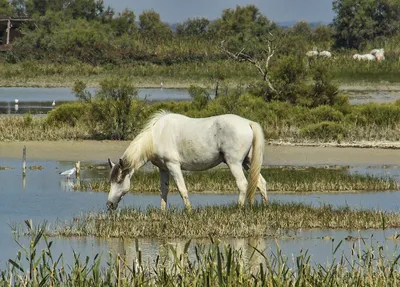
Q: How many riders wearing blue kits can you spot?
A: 0